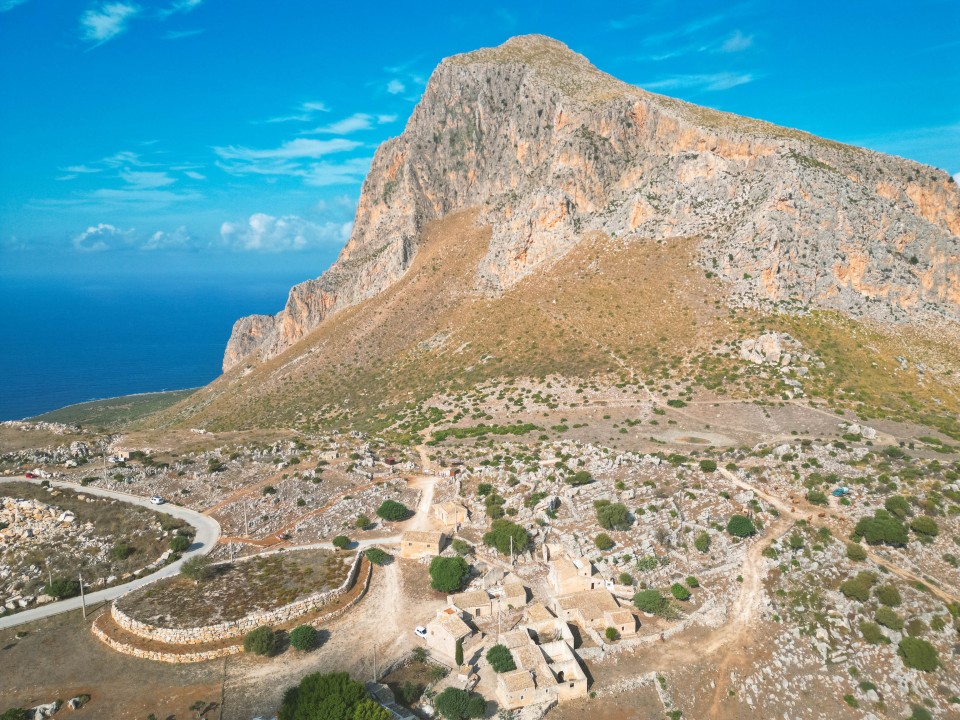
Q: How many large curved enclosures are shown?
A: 1